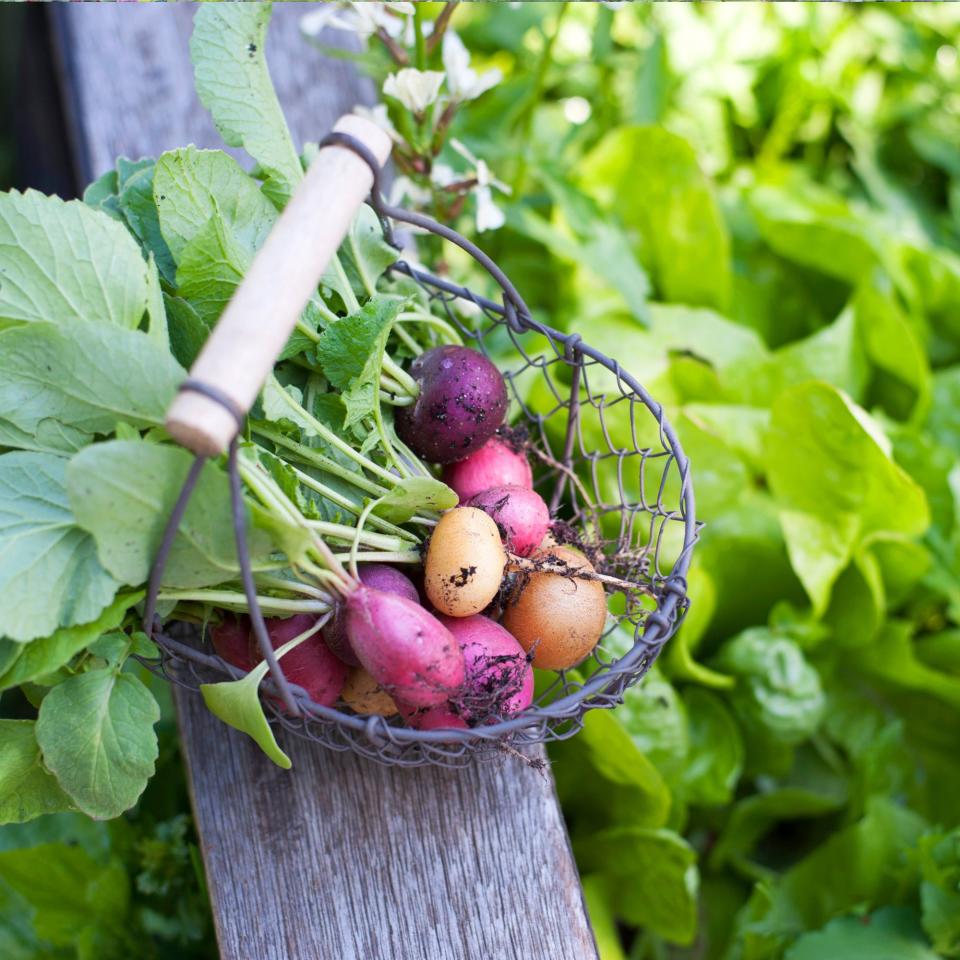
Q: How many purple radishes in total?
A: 2